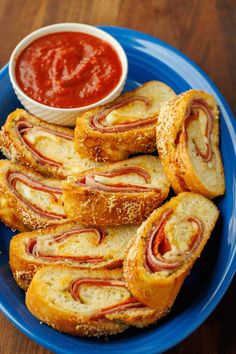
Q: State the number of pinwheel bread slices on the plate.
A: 8